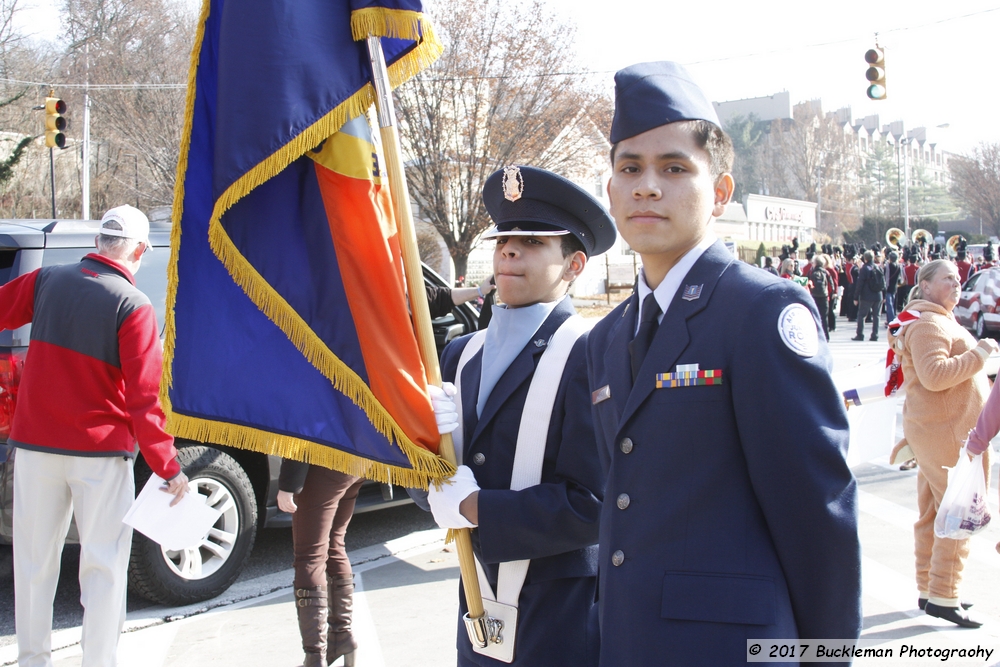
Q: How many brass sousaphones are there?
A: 3